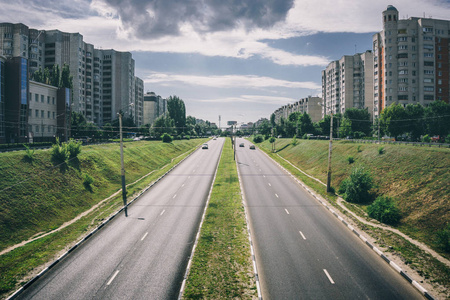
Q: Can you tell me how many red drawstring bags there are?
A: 0